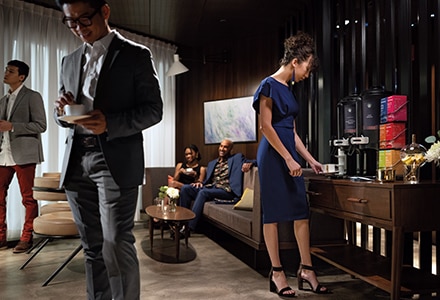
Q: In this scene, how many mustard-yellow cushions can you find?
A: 1